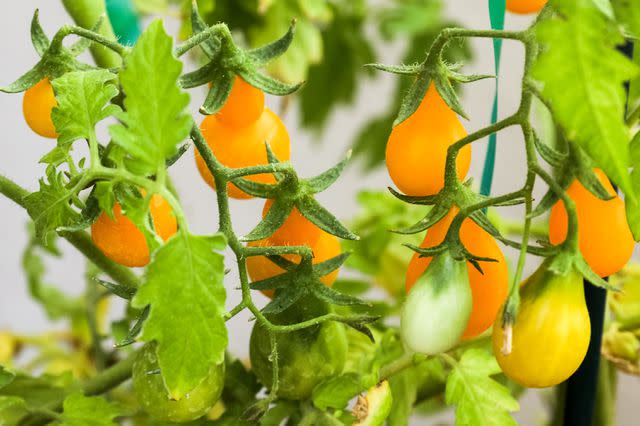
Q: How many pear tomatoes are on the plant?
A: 12